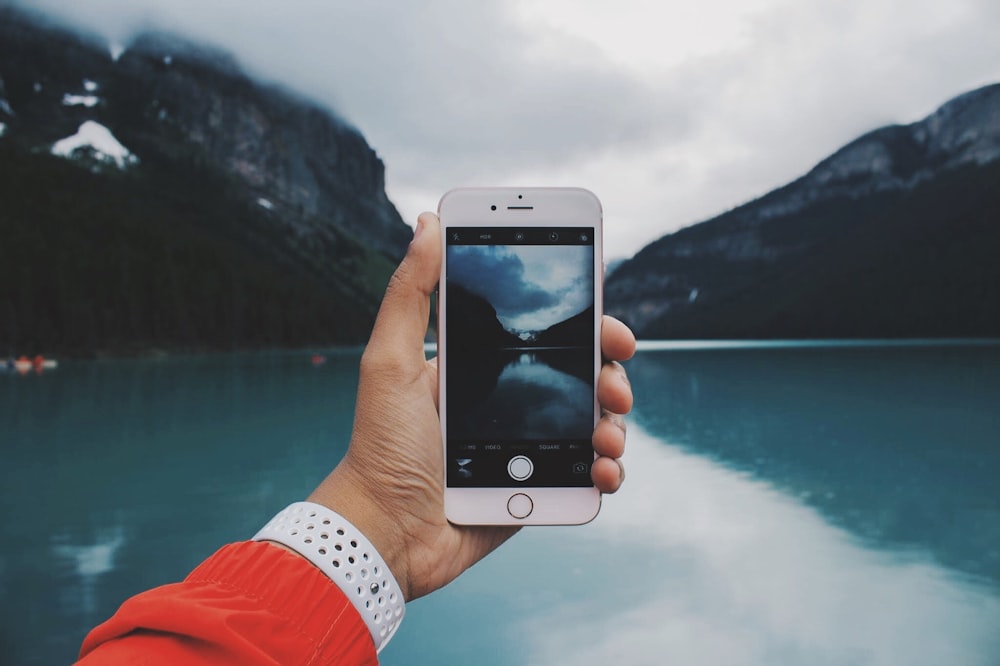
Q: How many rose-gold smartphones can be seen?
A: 1